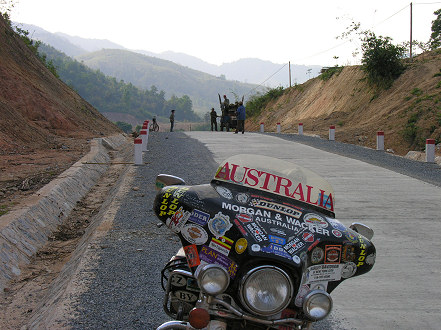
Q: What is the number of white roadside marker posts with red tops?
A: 11